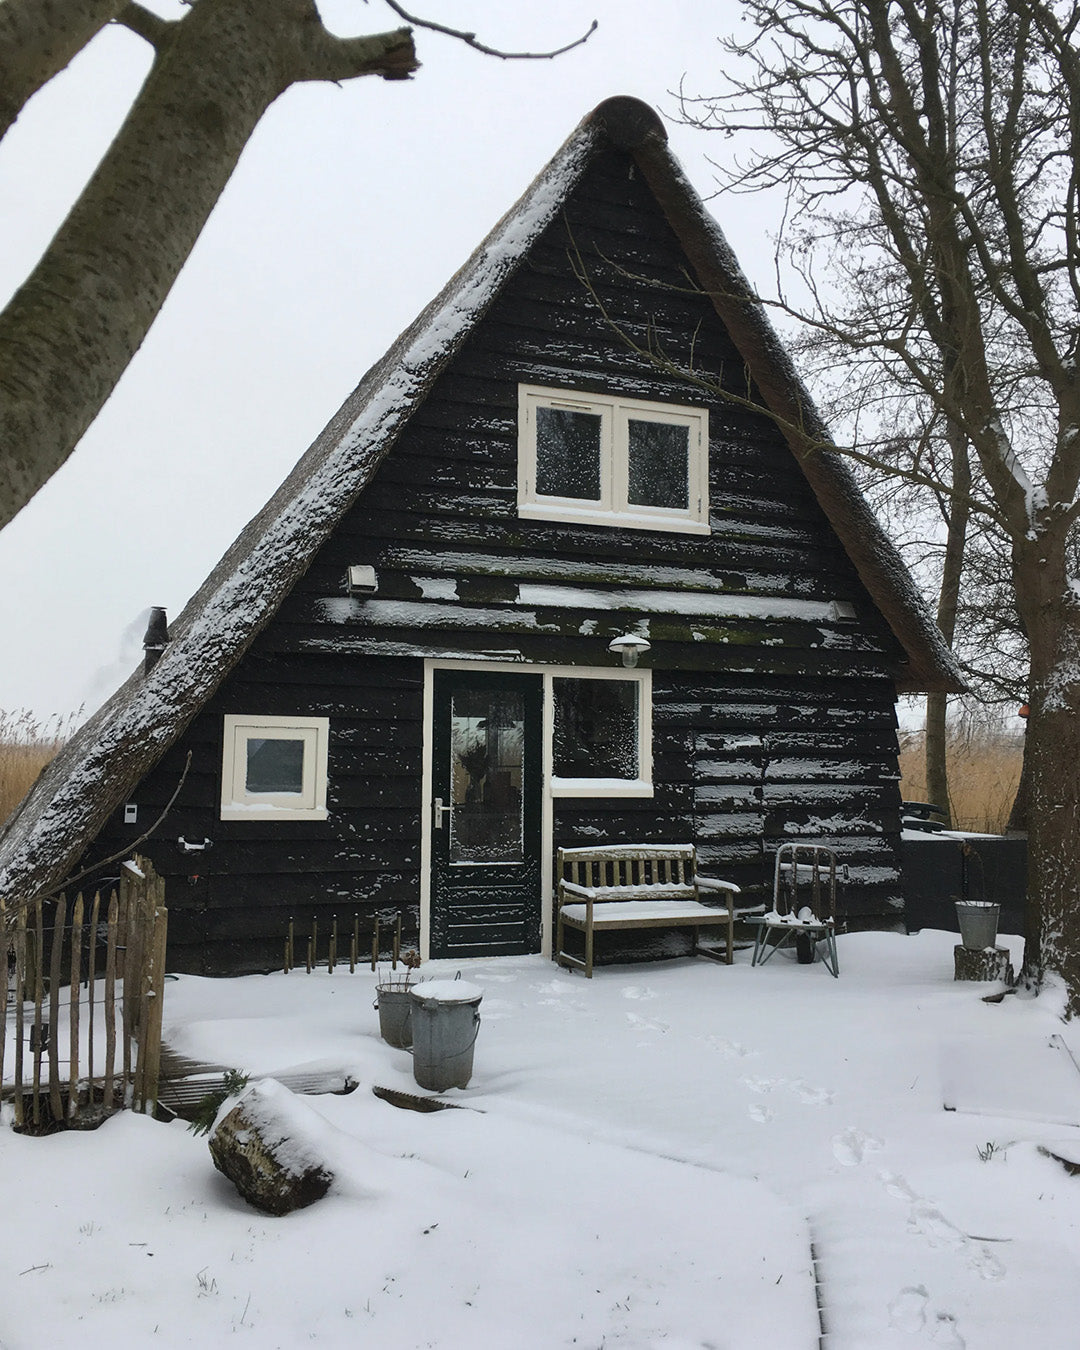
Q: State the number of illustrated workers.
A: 0